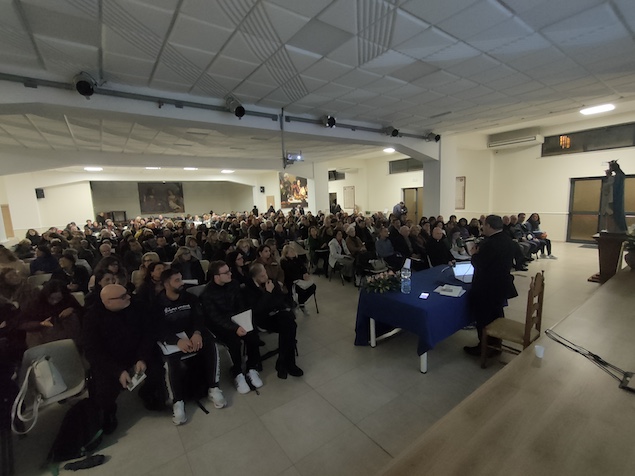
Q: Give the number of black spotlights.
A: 5